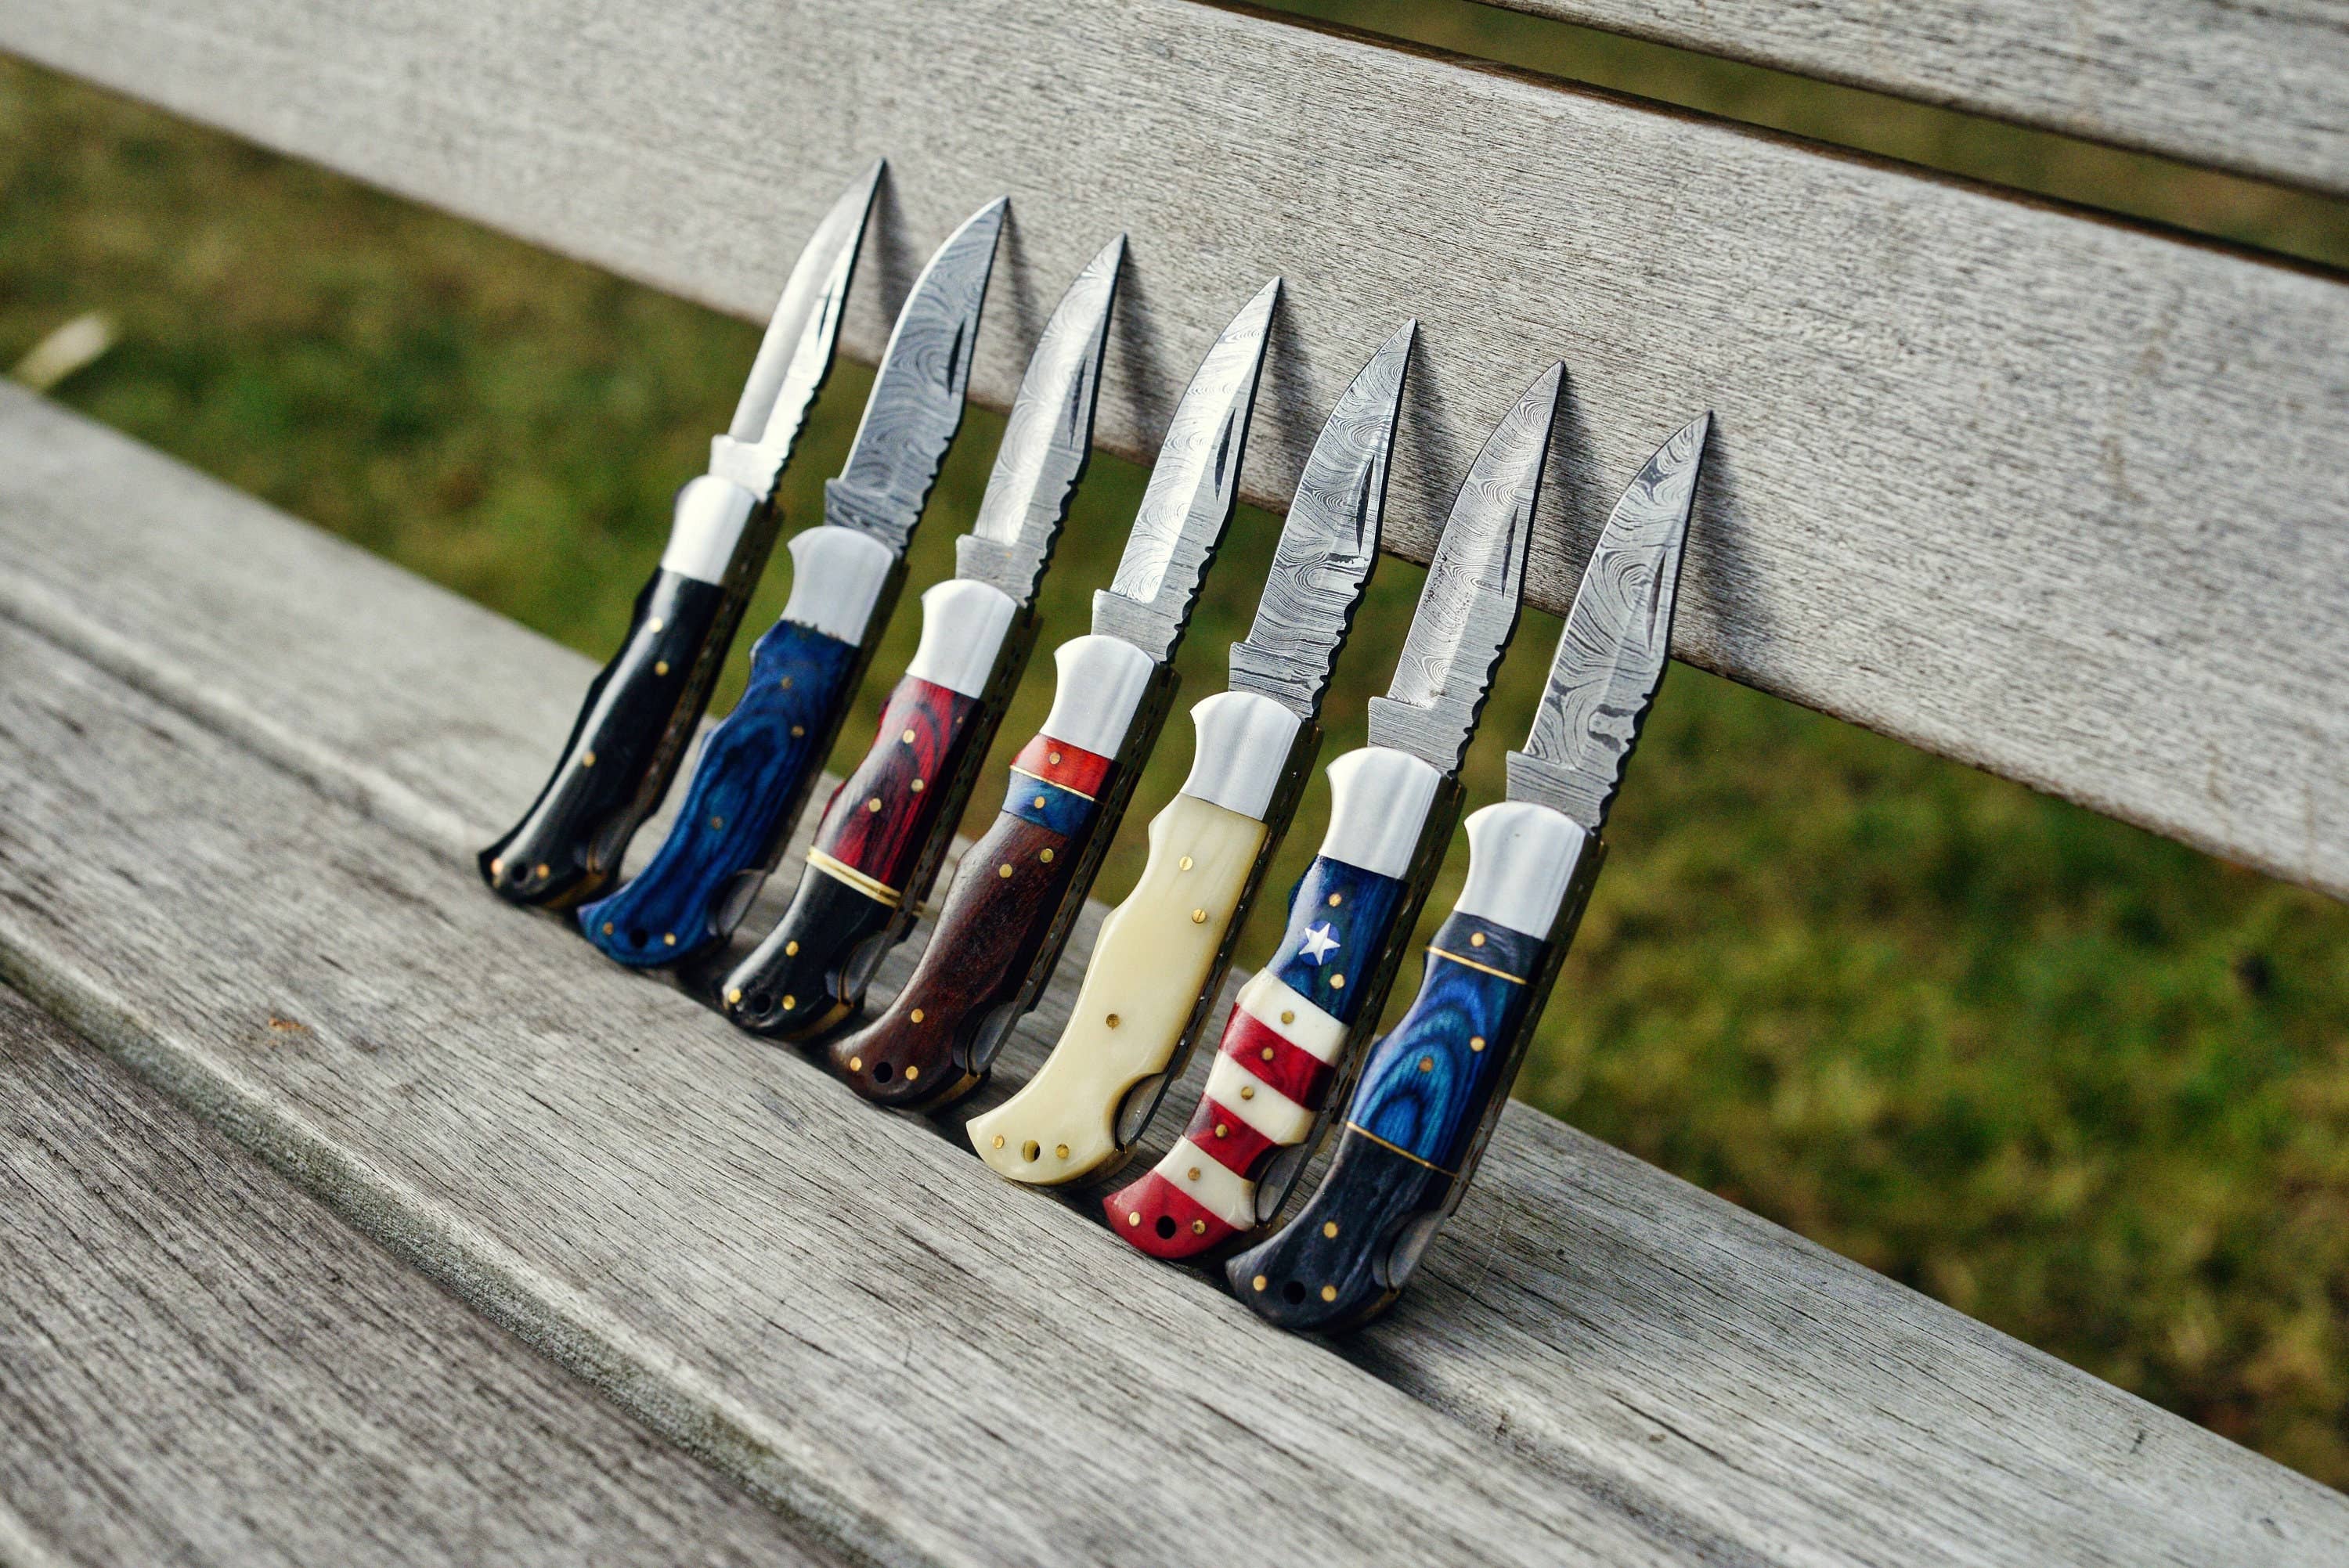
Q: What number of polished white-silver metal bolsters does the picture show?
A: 7